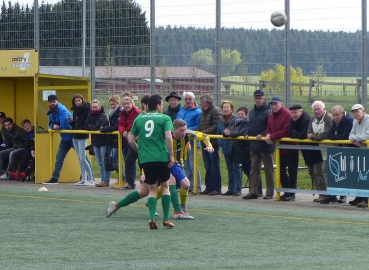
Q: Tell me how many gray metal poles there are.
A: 7